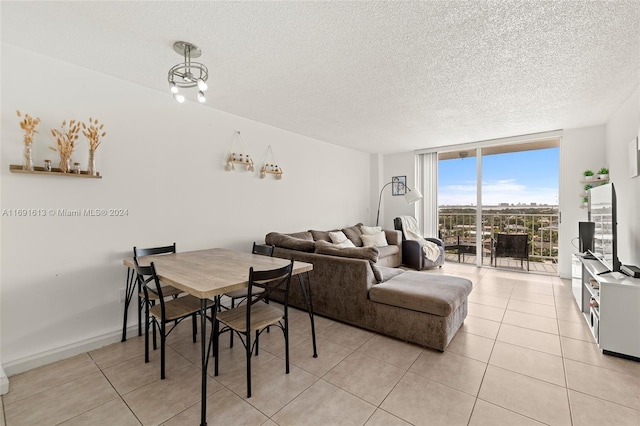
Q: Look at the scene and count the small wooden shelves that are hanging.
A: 2